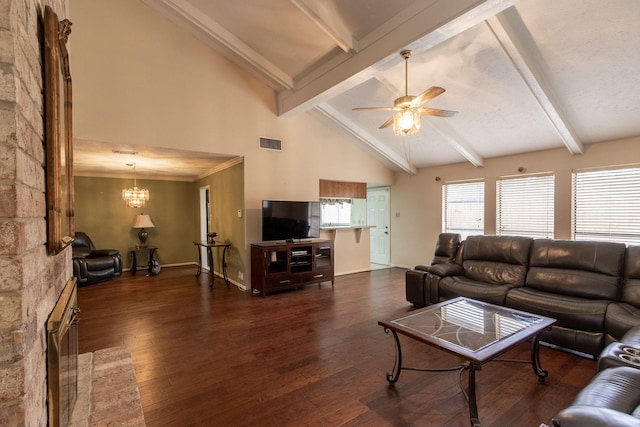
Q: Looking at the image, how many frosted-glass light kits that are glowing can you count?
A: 1